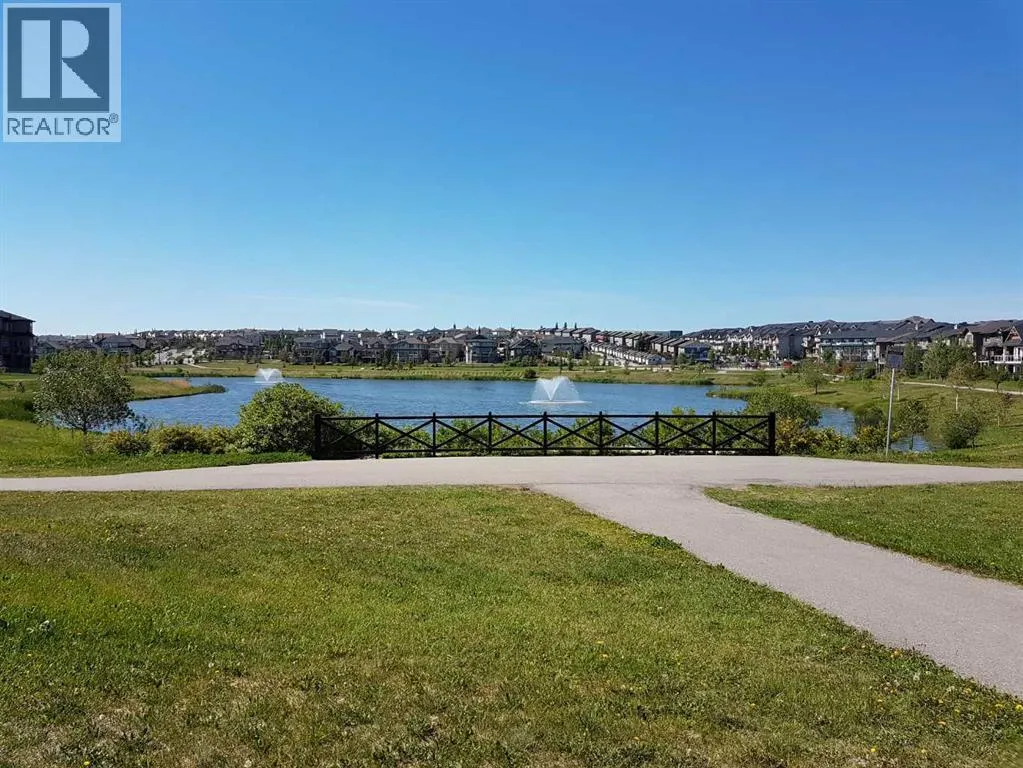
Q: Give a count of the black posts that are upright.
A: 9